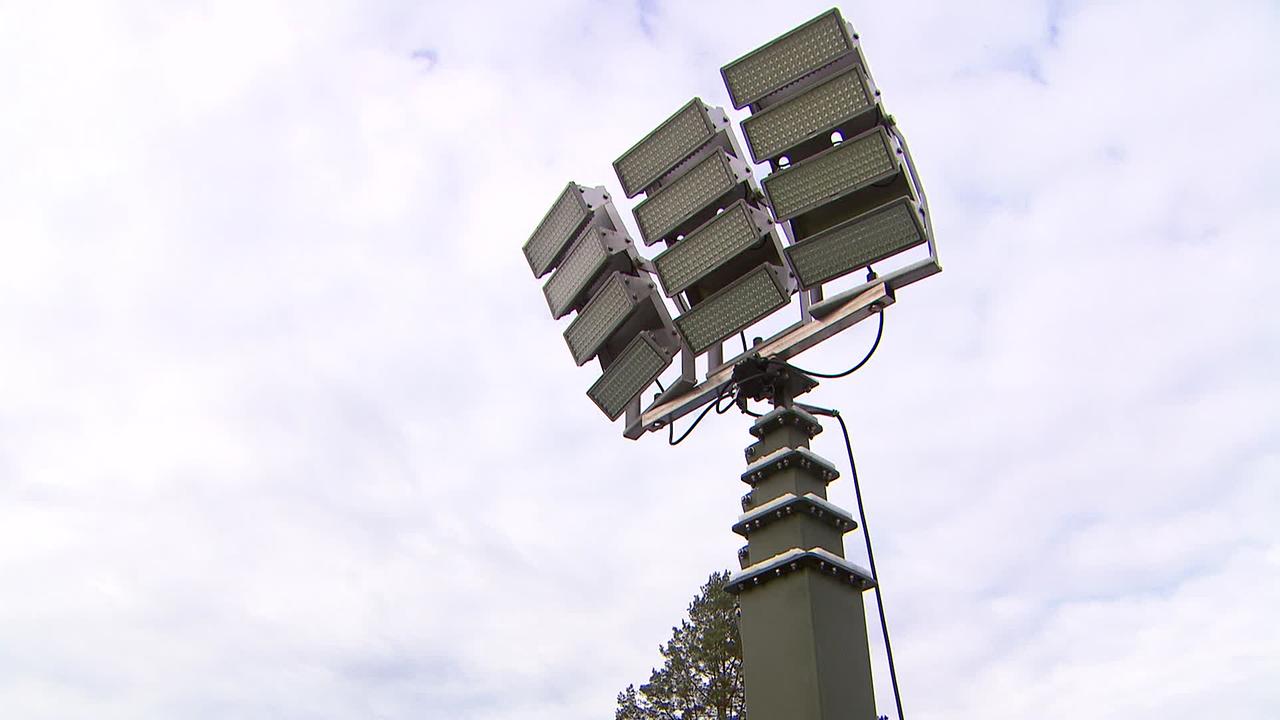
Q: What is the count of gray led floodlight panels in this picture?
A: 12